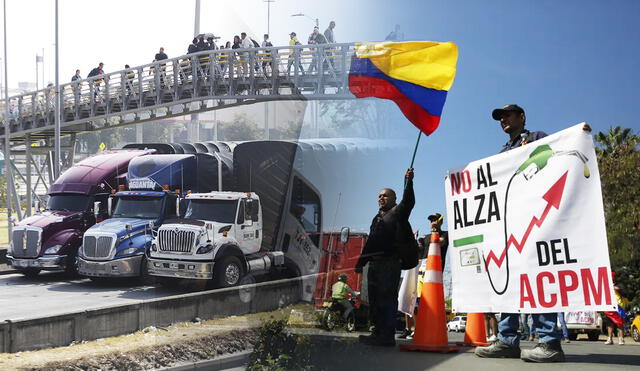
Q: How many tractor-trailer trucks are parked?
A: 3